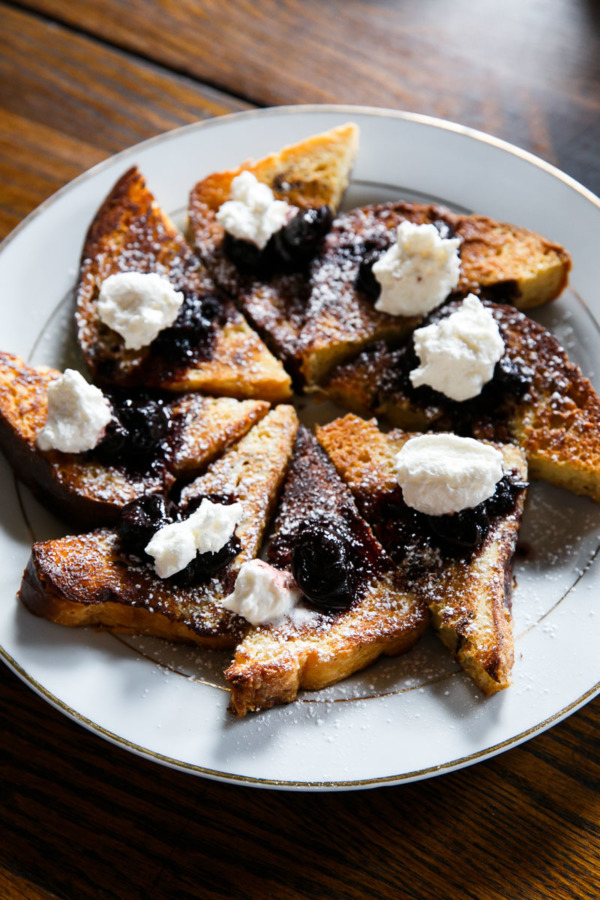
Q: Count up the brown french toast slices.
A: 8